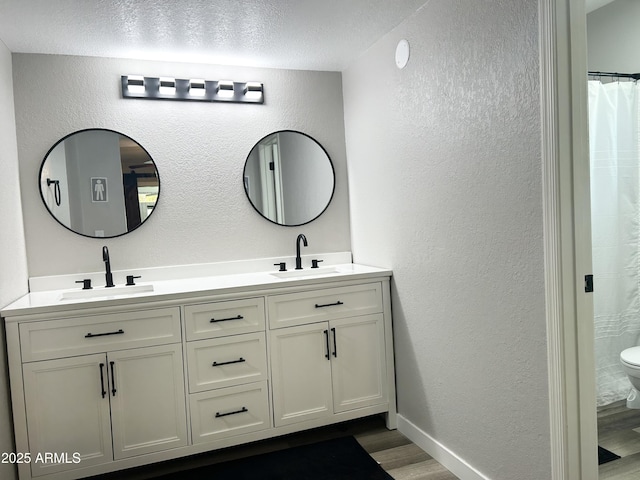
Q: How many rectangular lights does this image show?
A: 5